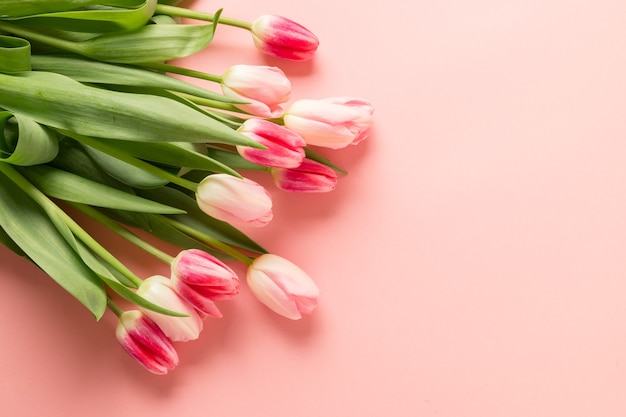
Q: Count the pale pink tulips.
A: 5